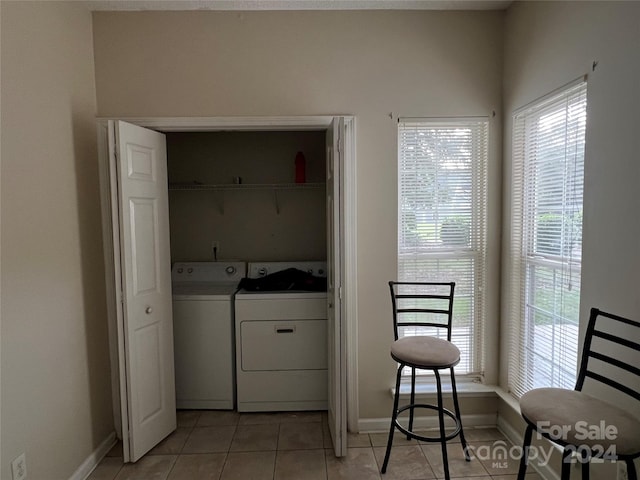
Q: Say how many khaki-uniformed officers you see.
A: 0